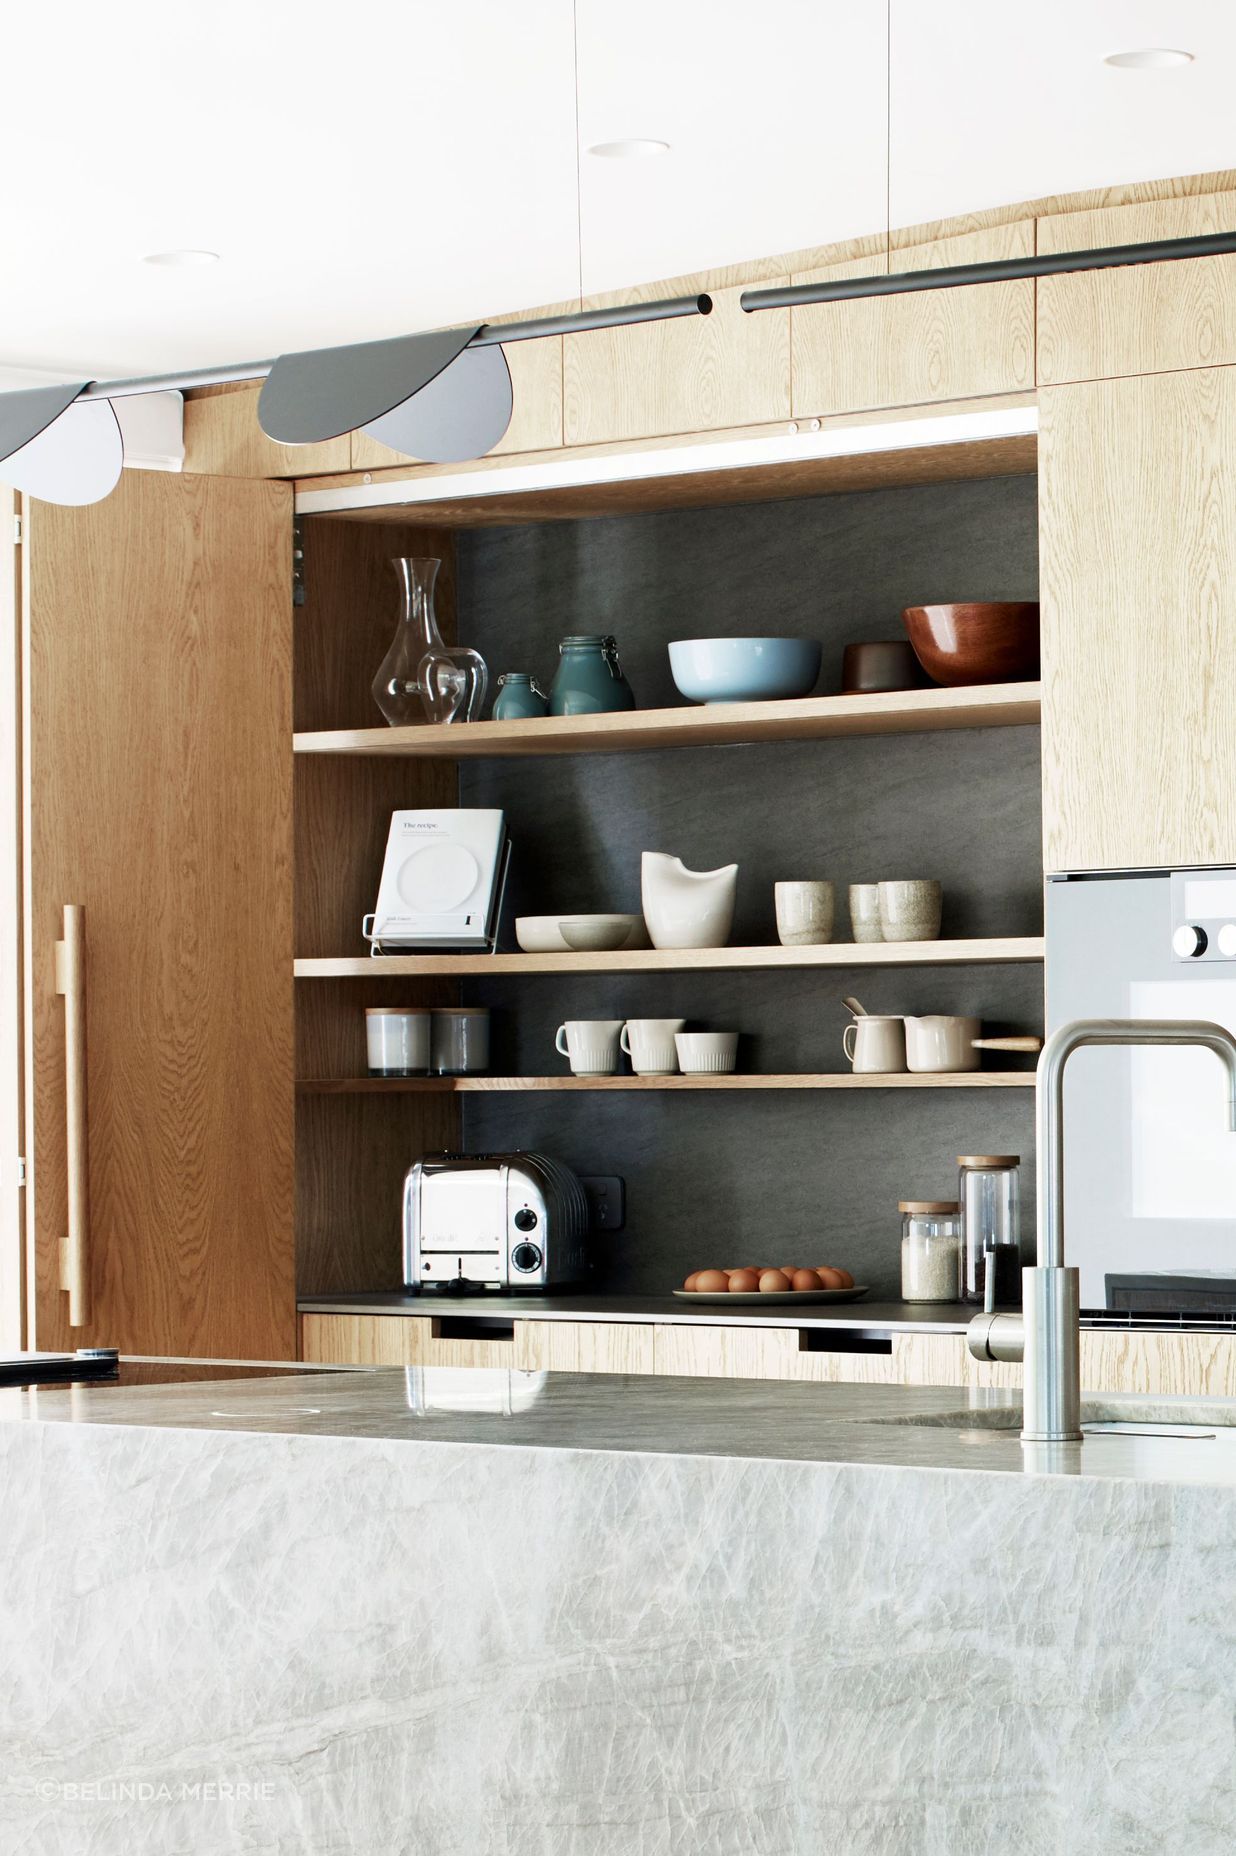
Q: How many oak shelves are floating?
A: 3